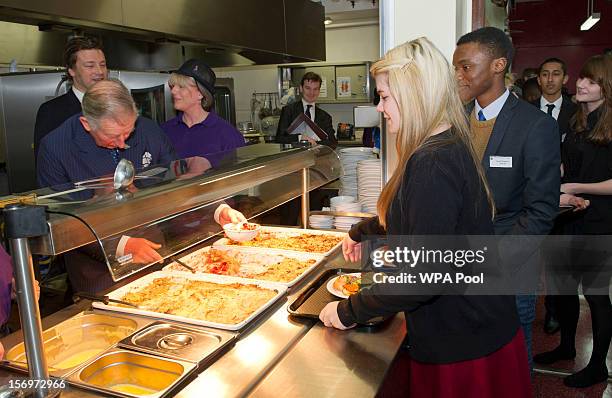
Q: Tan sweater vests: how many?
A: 1